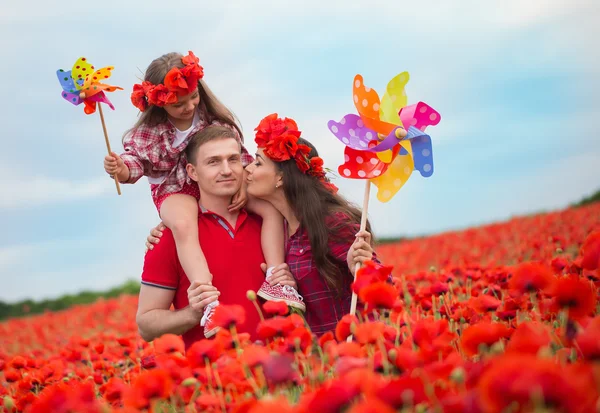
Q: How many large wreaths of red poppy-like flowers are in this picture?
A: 2